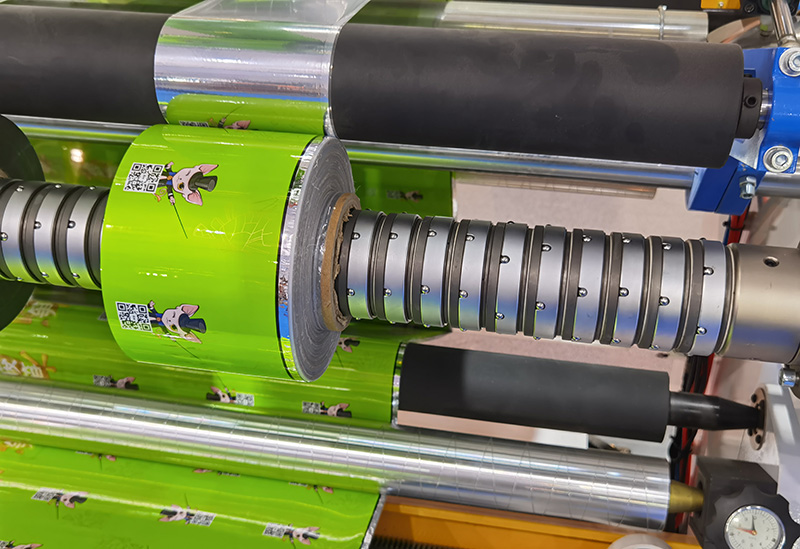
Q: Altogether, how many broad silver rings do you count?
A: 13